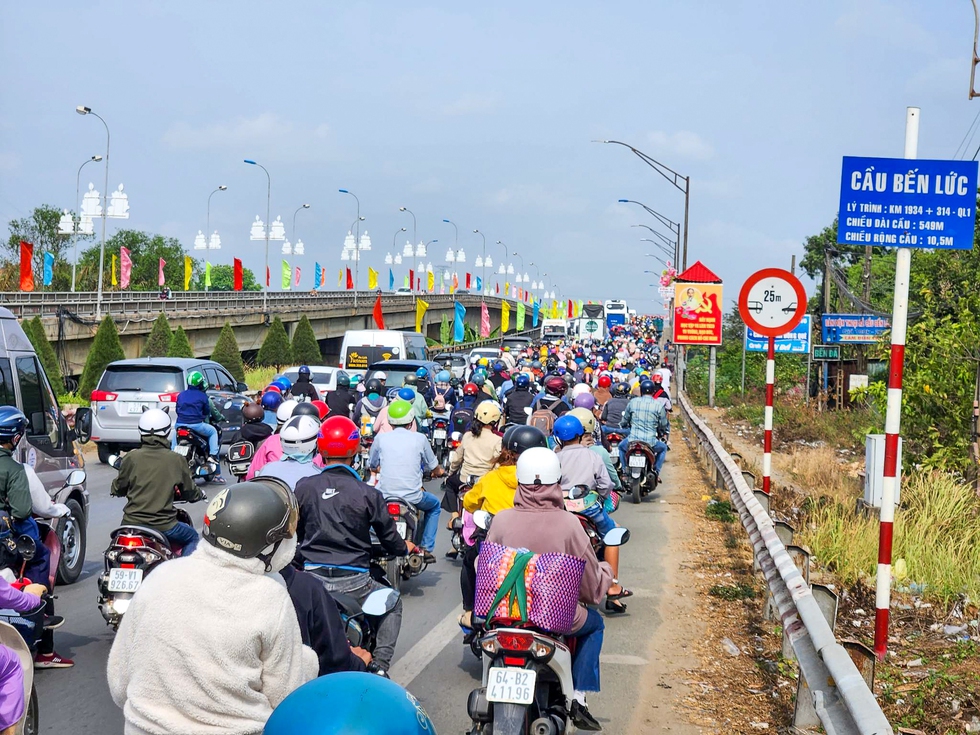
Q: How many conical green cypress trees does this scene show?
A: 8